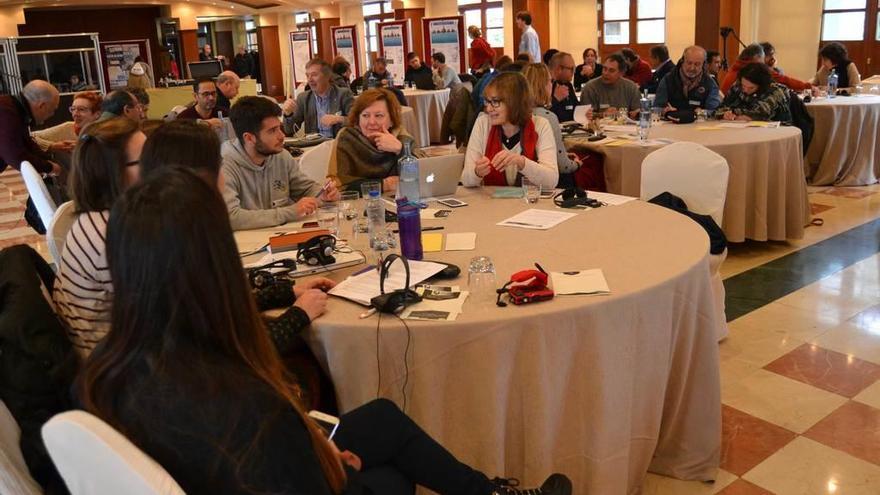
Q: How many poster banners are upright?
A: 5